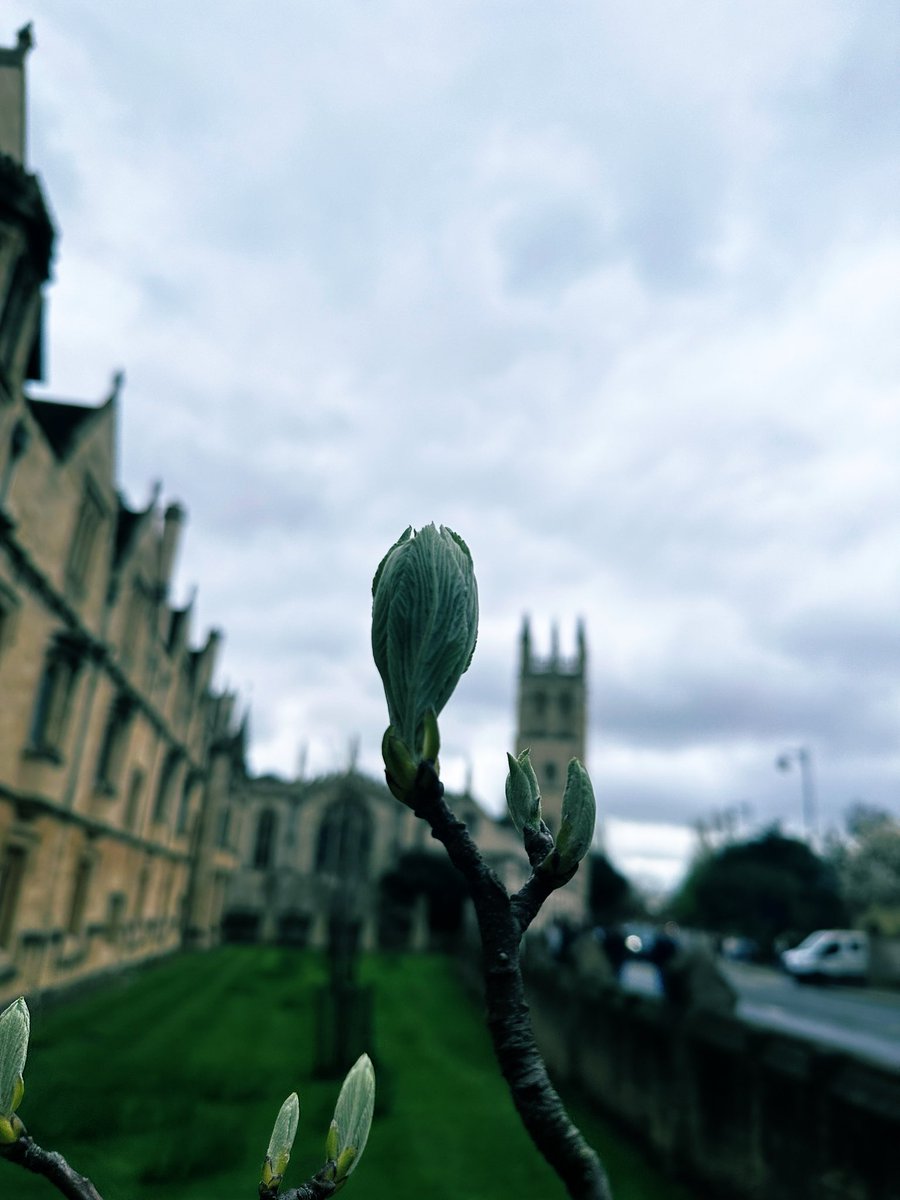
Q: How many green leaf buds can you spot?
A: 6